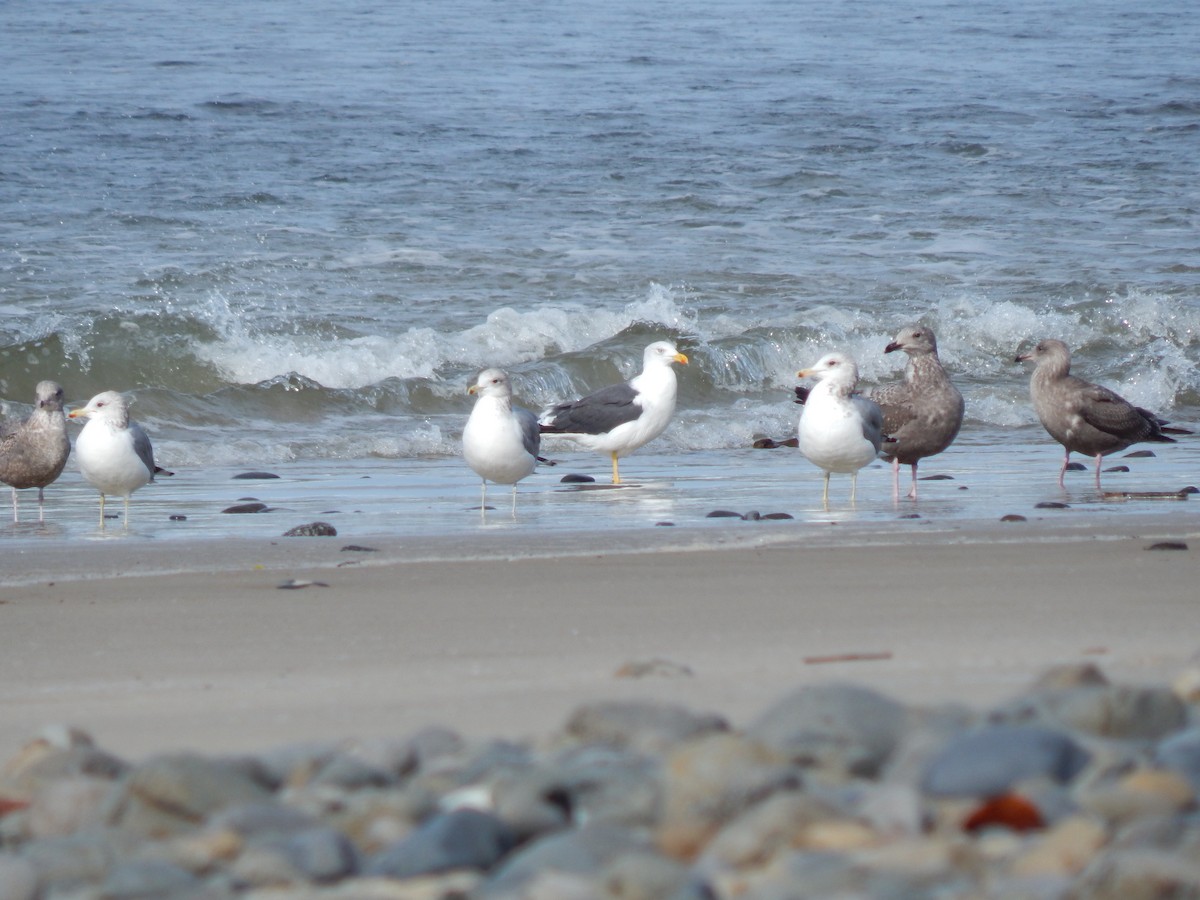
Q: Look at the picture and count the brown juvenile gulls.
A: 3